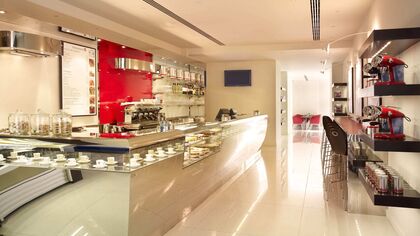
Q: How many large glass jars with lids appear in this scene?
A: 3